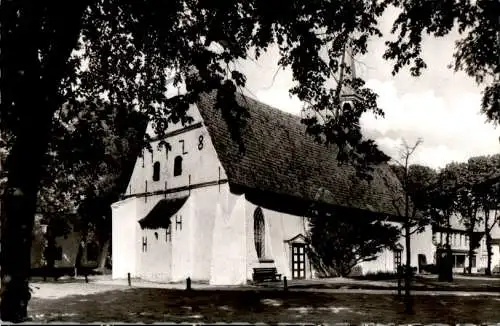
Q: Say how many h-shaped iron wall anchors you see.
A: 3